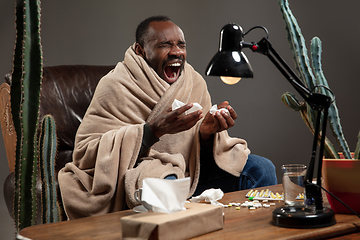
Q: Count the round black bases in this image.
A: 1